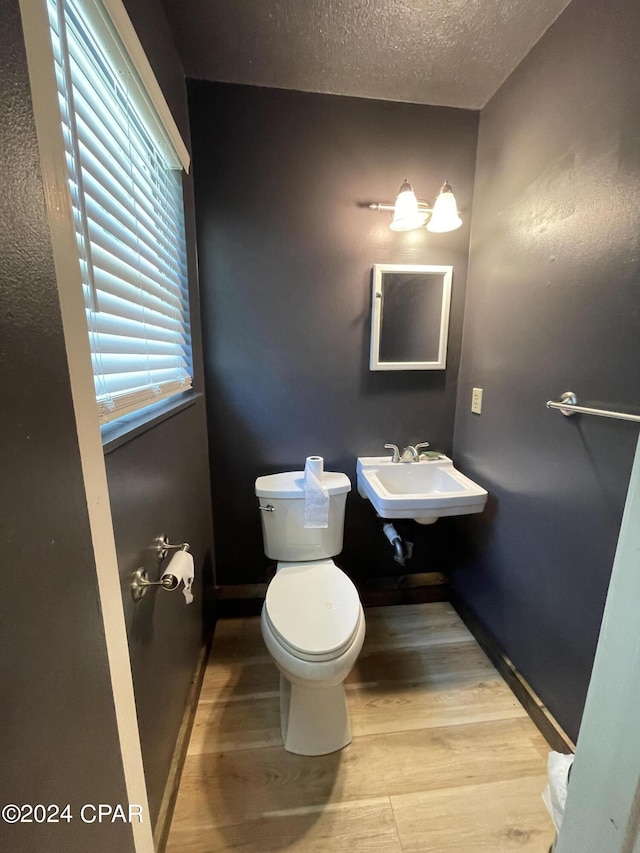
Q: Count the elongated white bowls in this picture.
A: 1